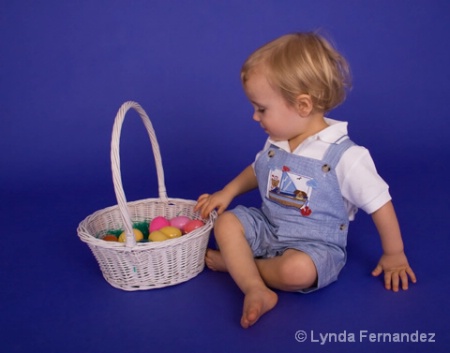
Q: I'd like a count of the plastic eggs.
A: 7